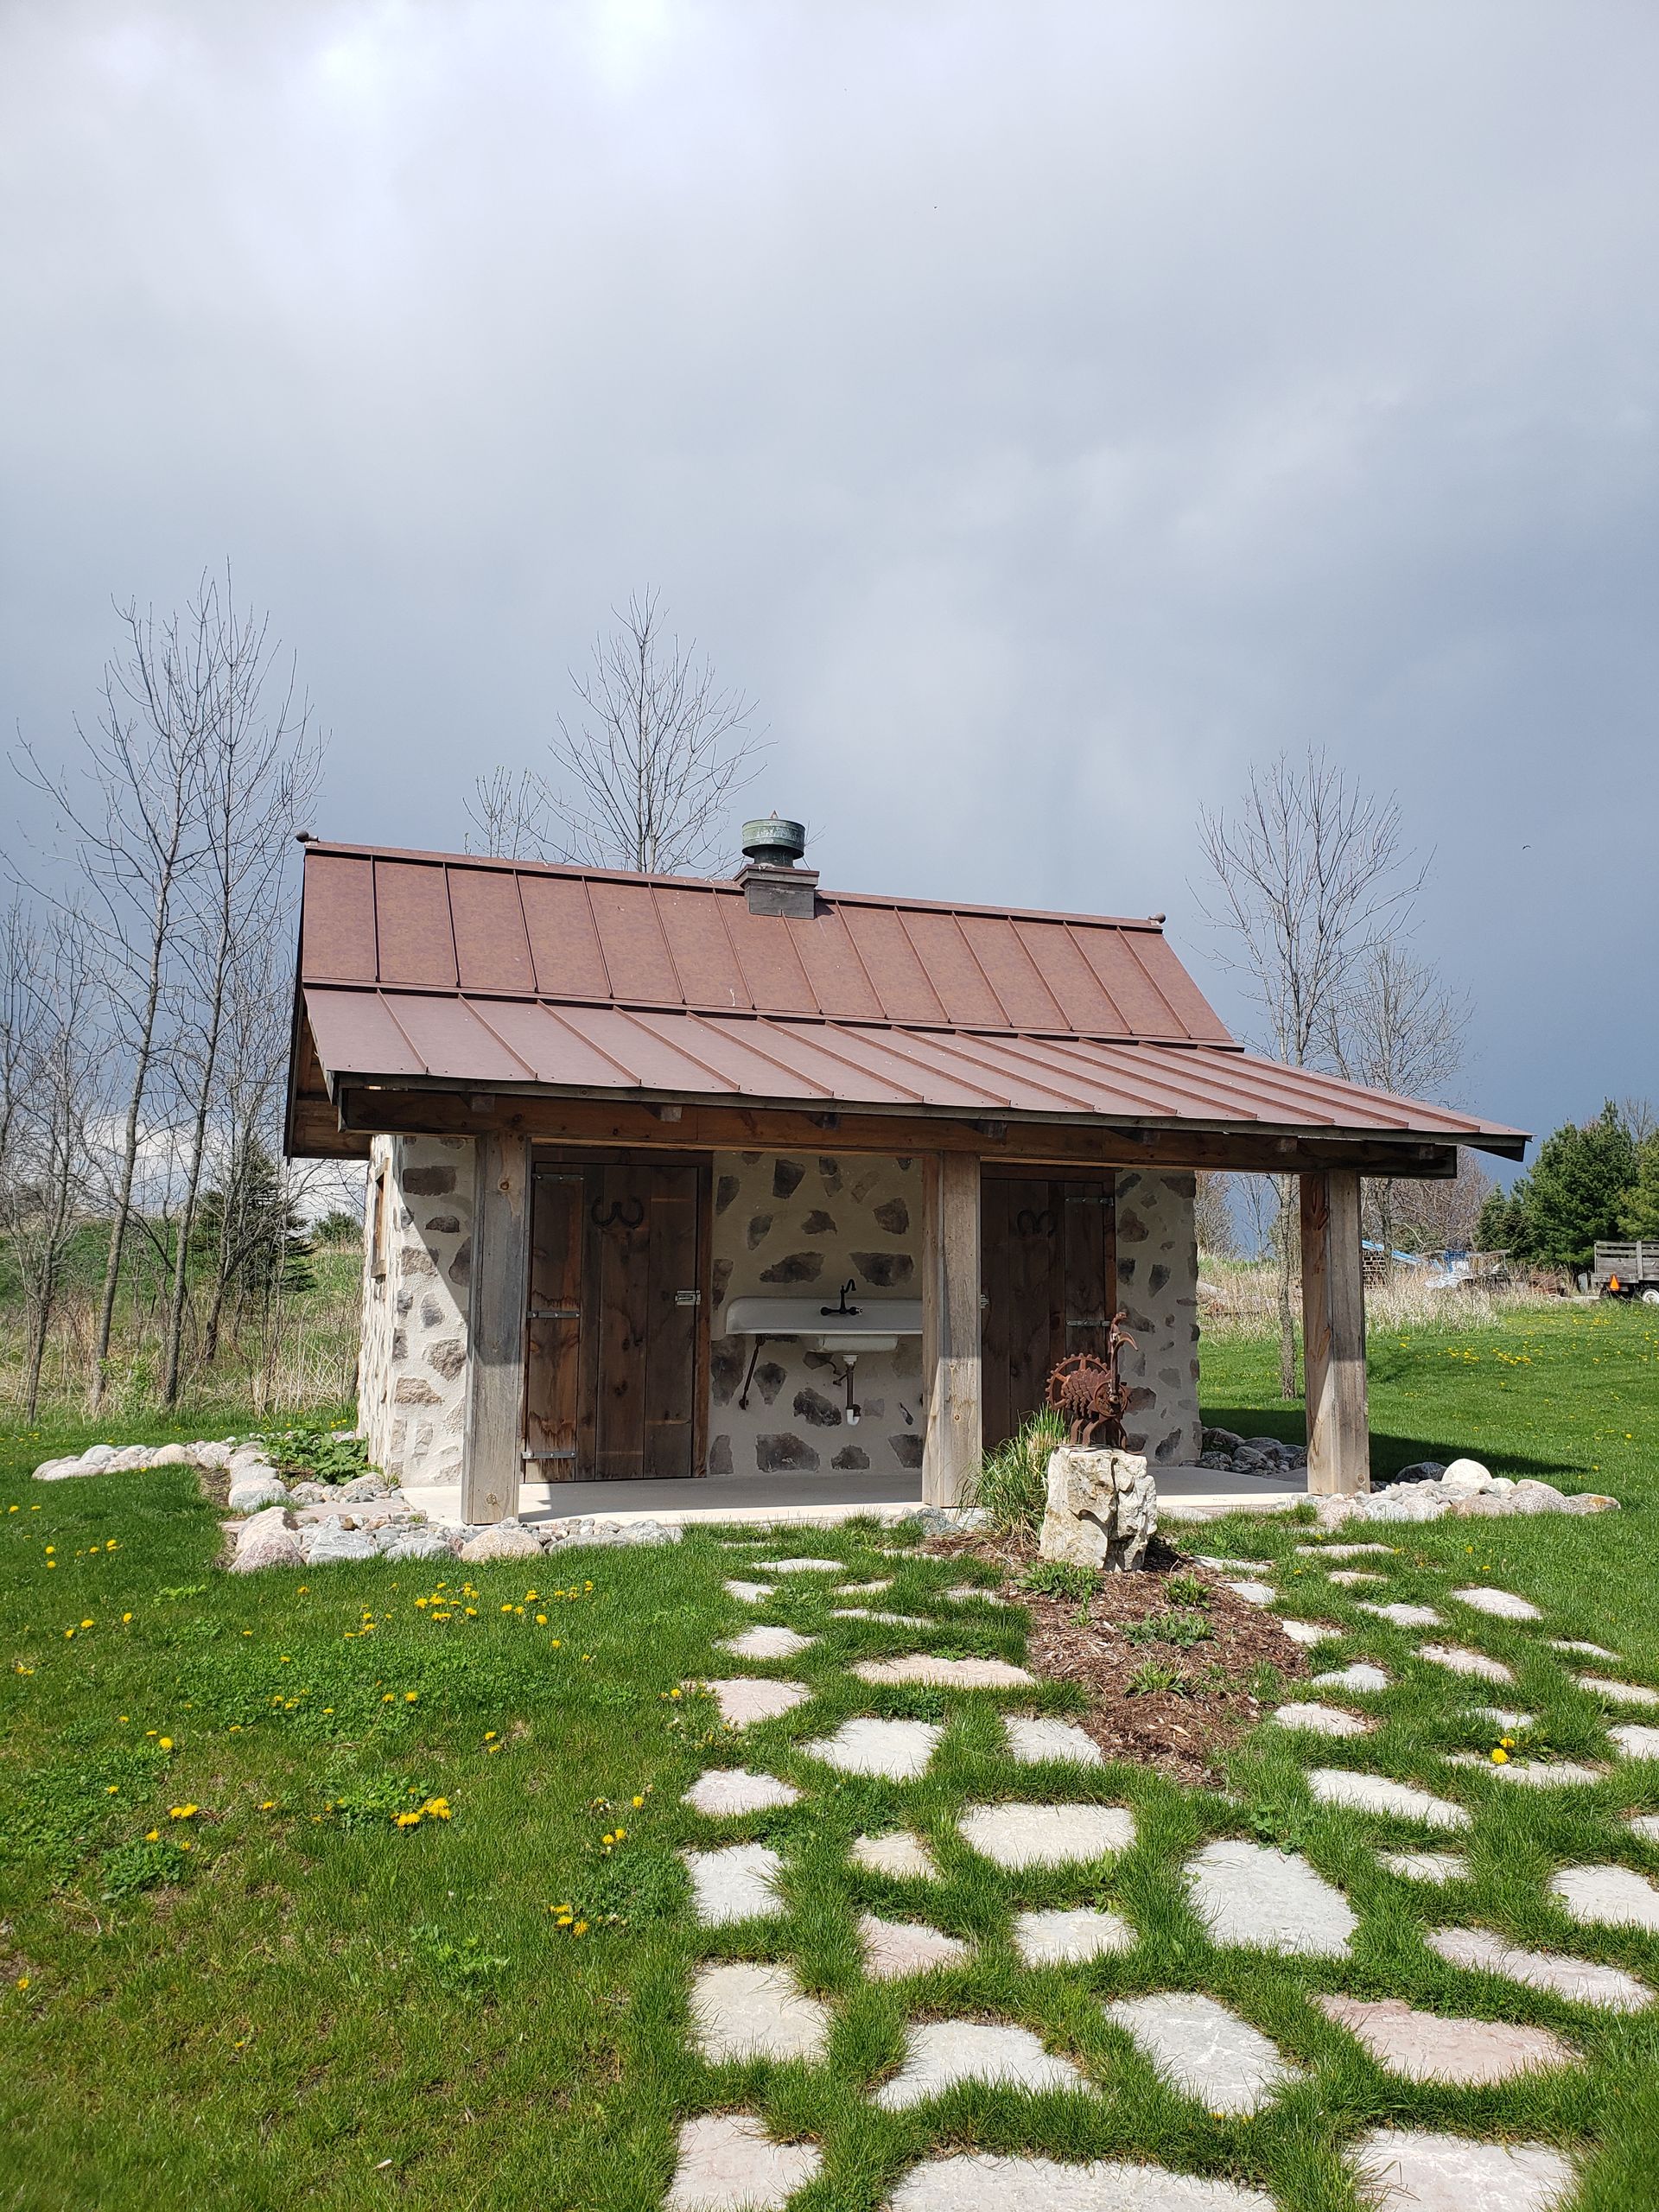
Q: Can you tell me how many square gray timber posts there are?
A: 3